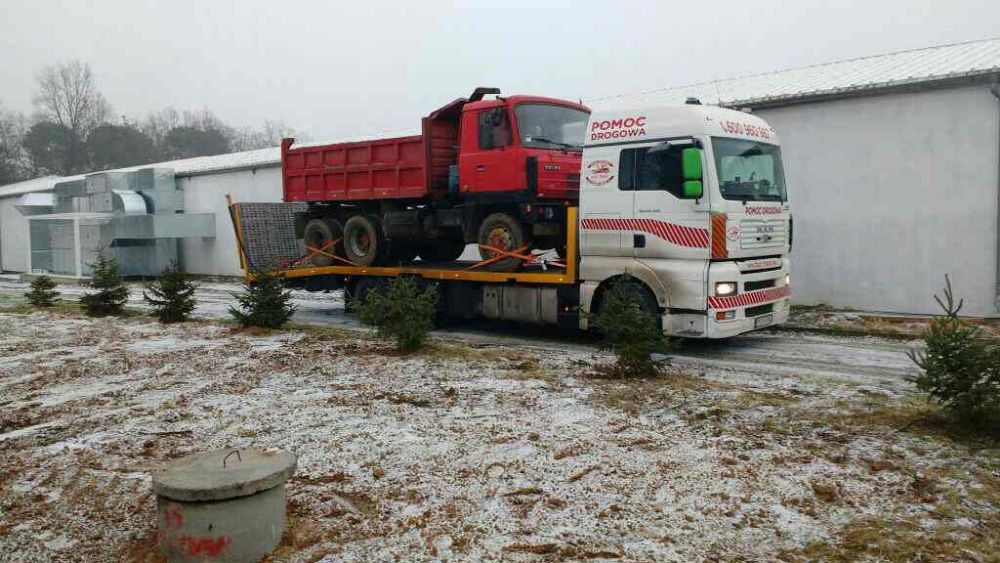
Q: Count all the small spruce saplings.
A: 7